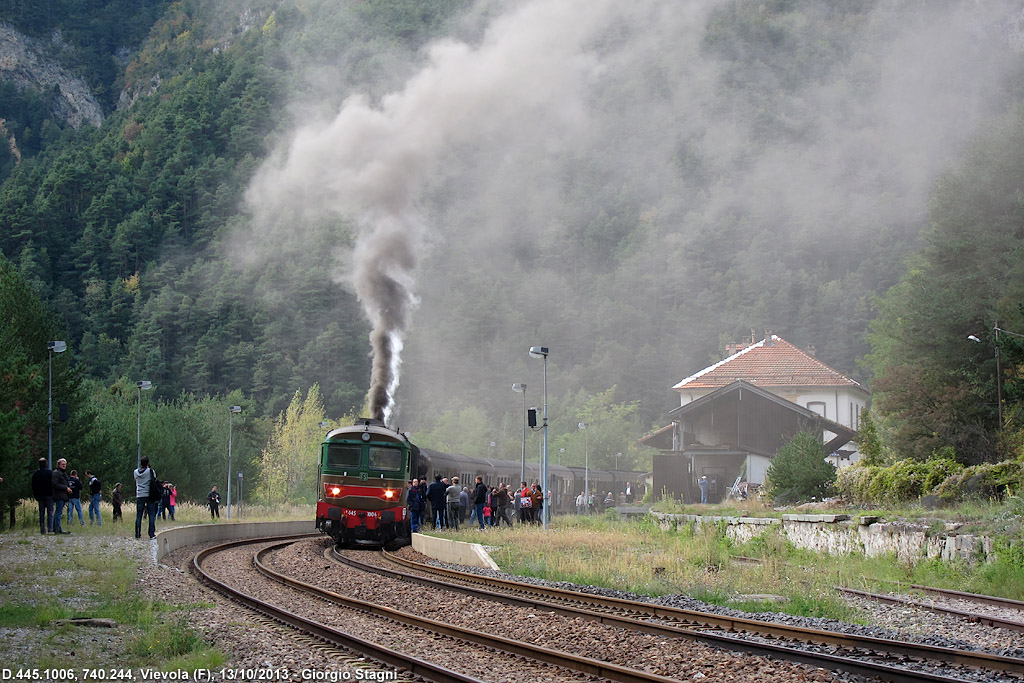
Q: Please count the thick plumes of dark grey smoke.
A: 1